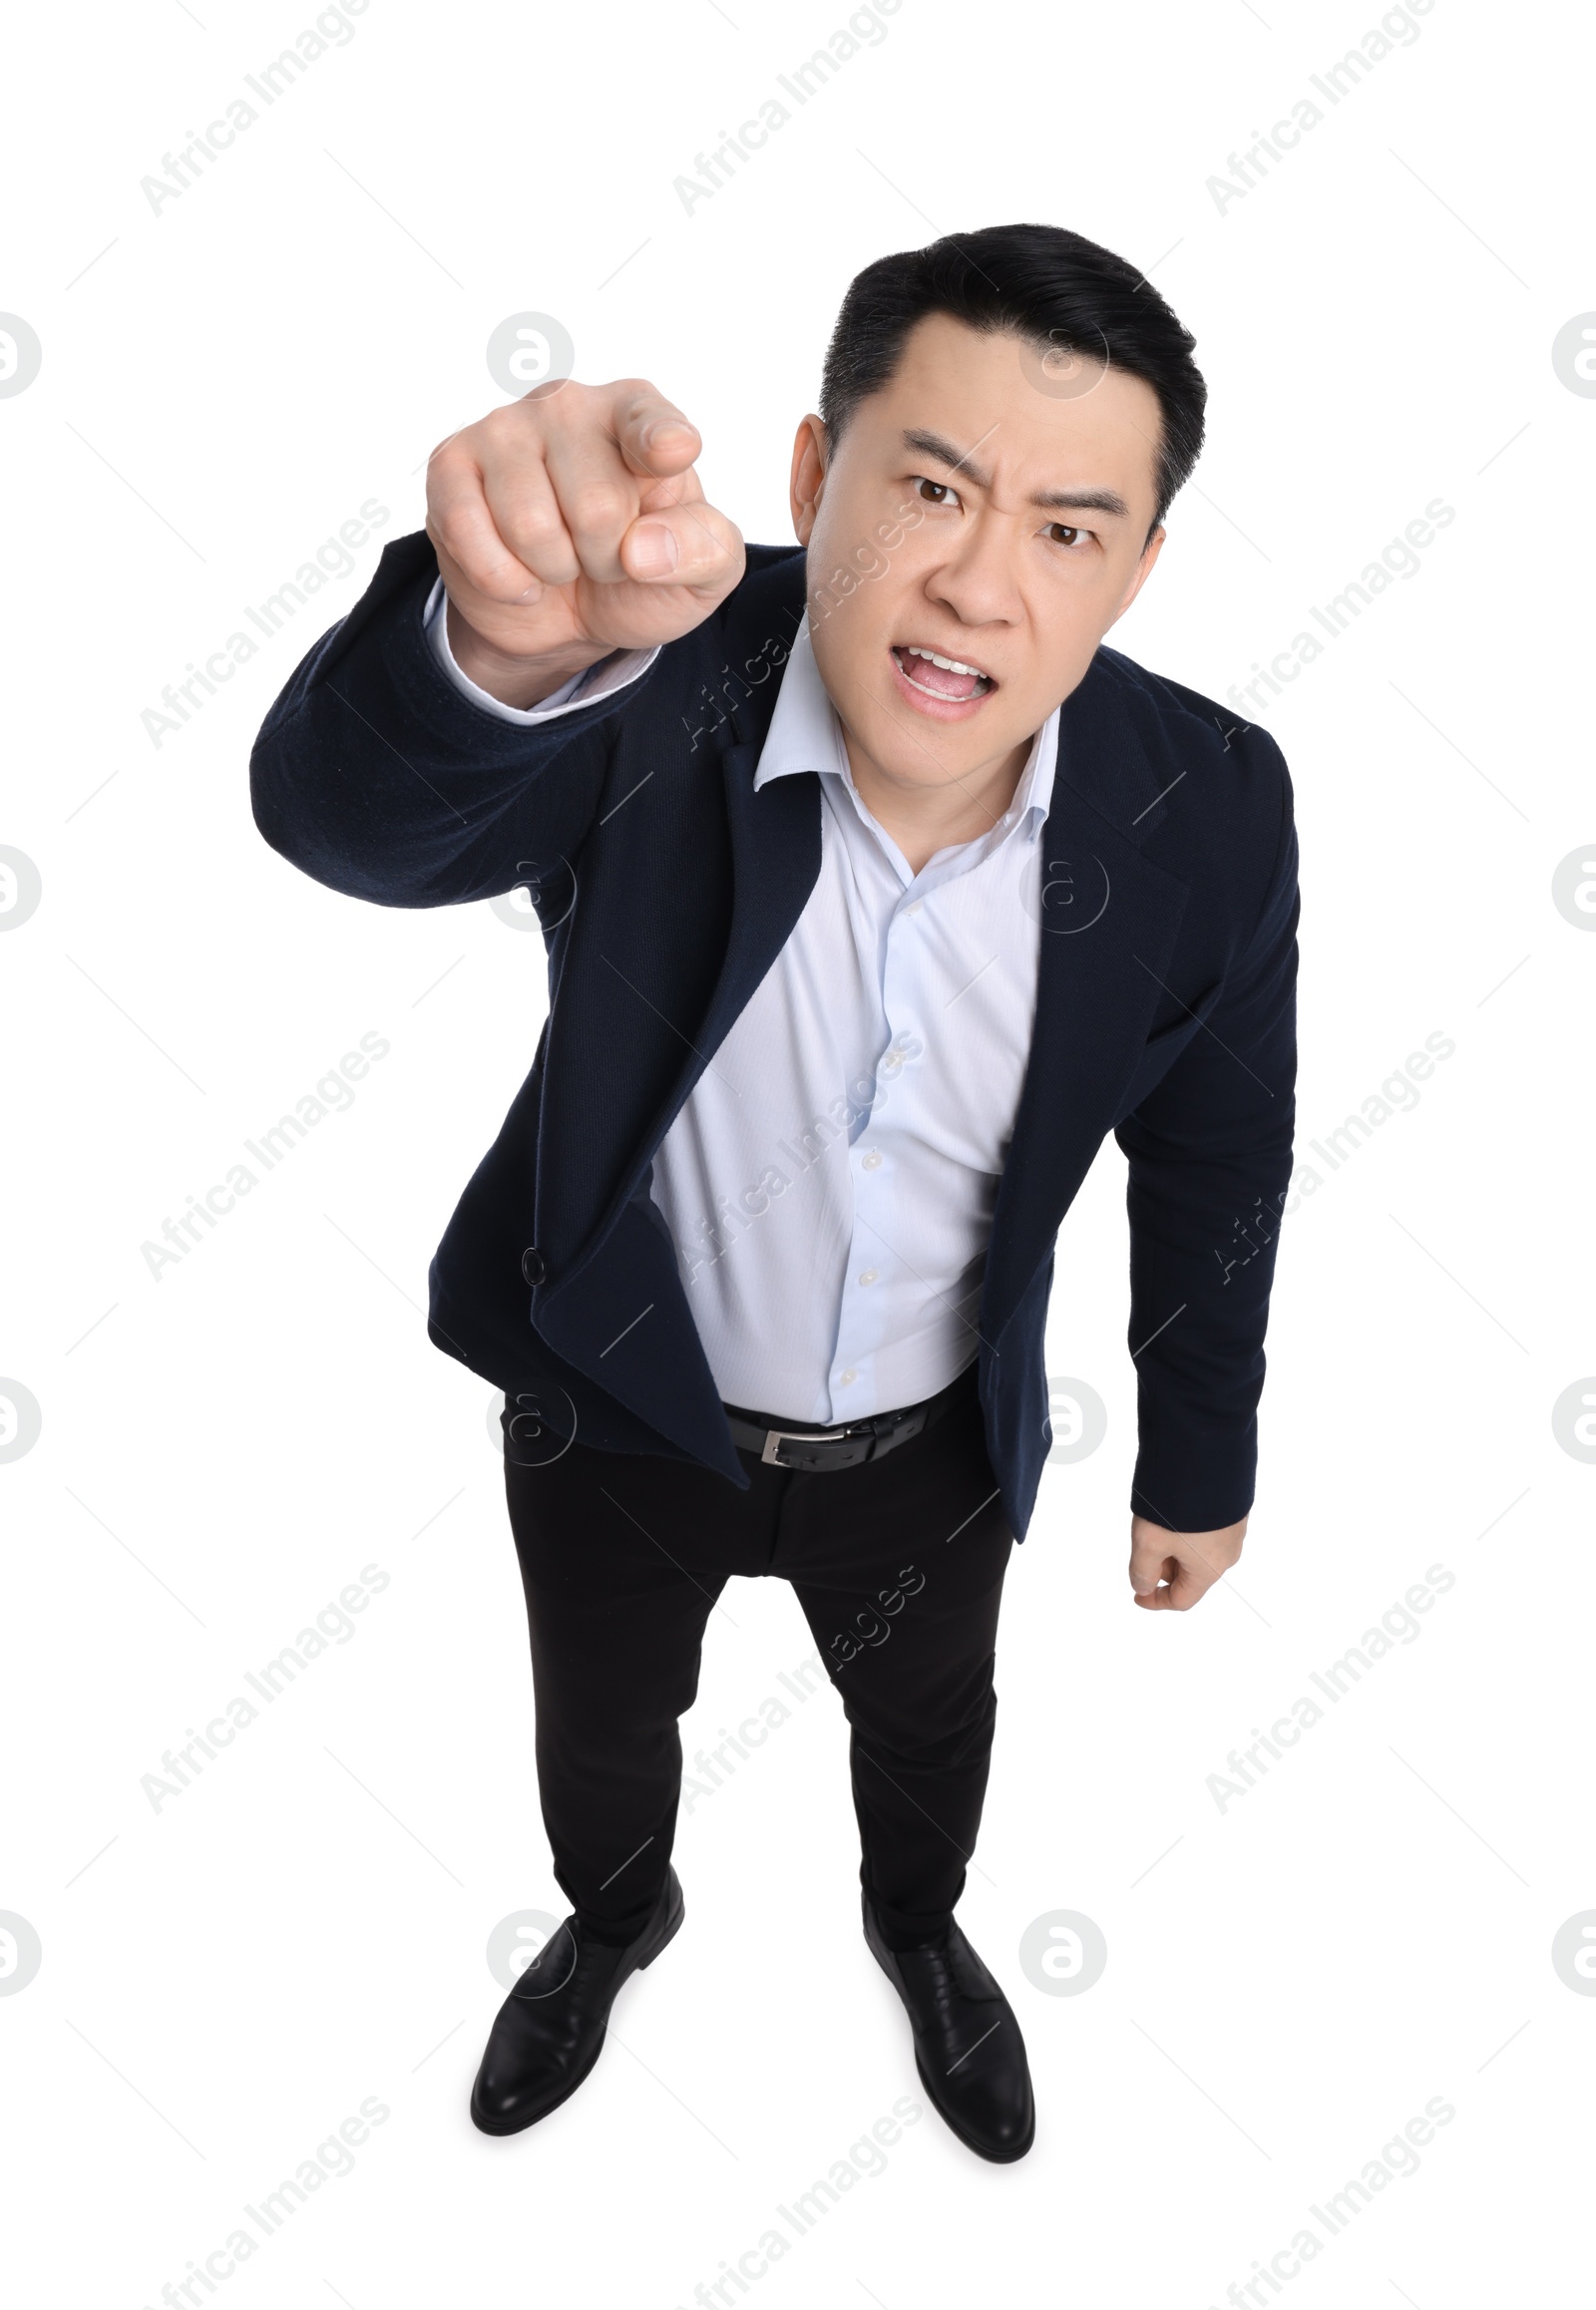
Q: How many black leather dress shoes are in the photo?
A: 2